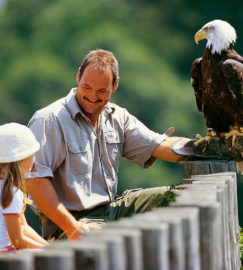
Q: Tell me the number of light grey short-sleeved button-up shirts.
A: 1